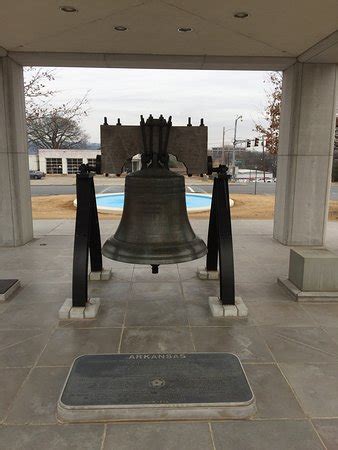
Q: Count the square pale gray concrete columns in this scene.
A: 2